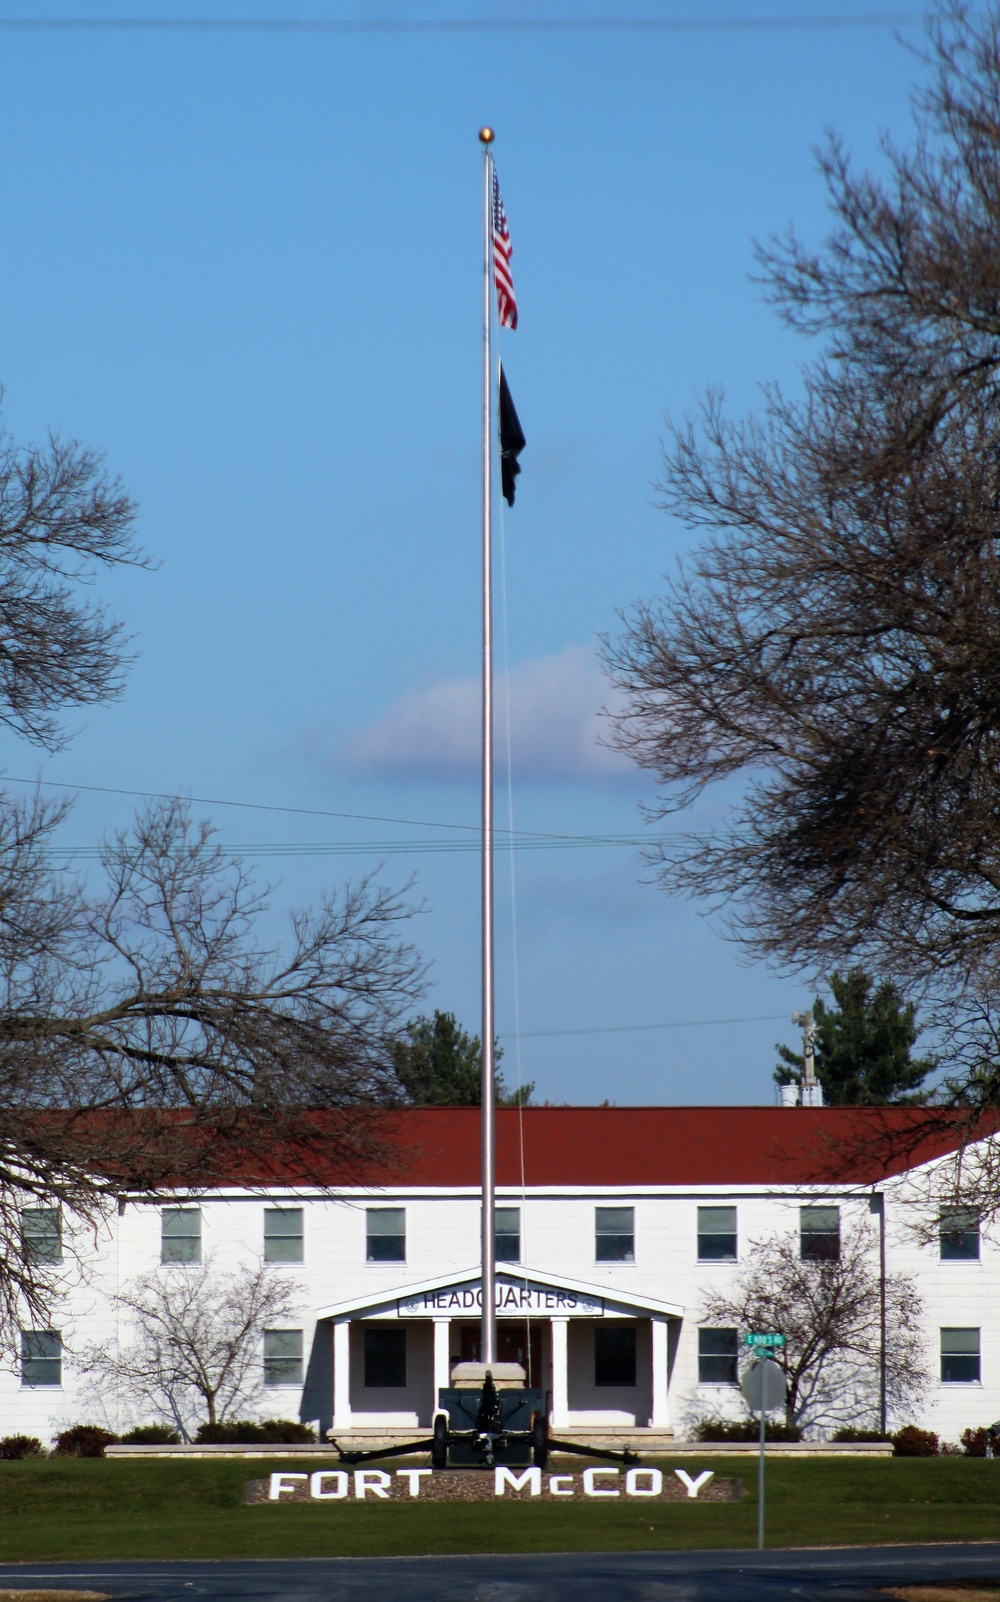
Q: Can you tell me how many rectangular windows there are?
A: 15